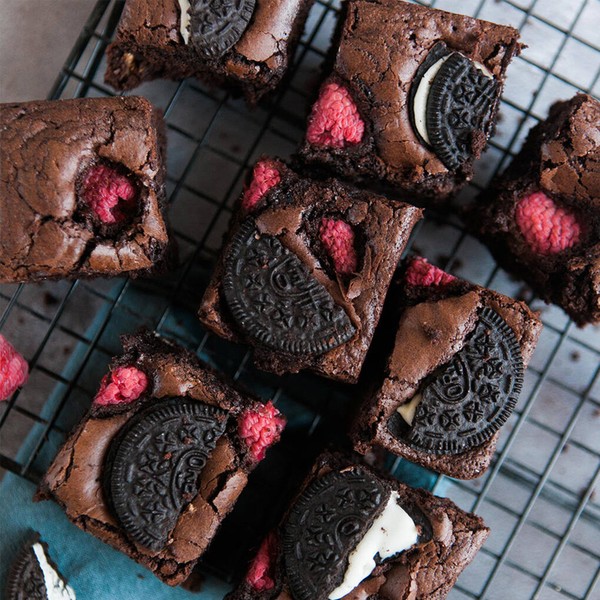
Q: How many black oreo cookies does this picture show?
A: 7